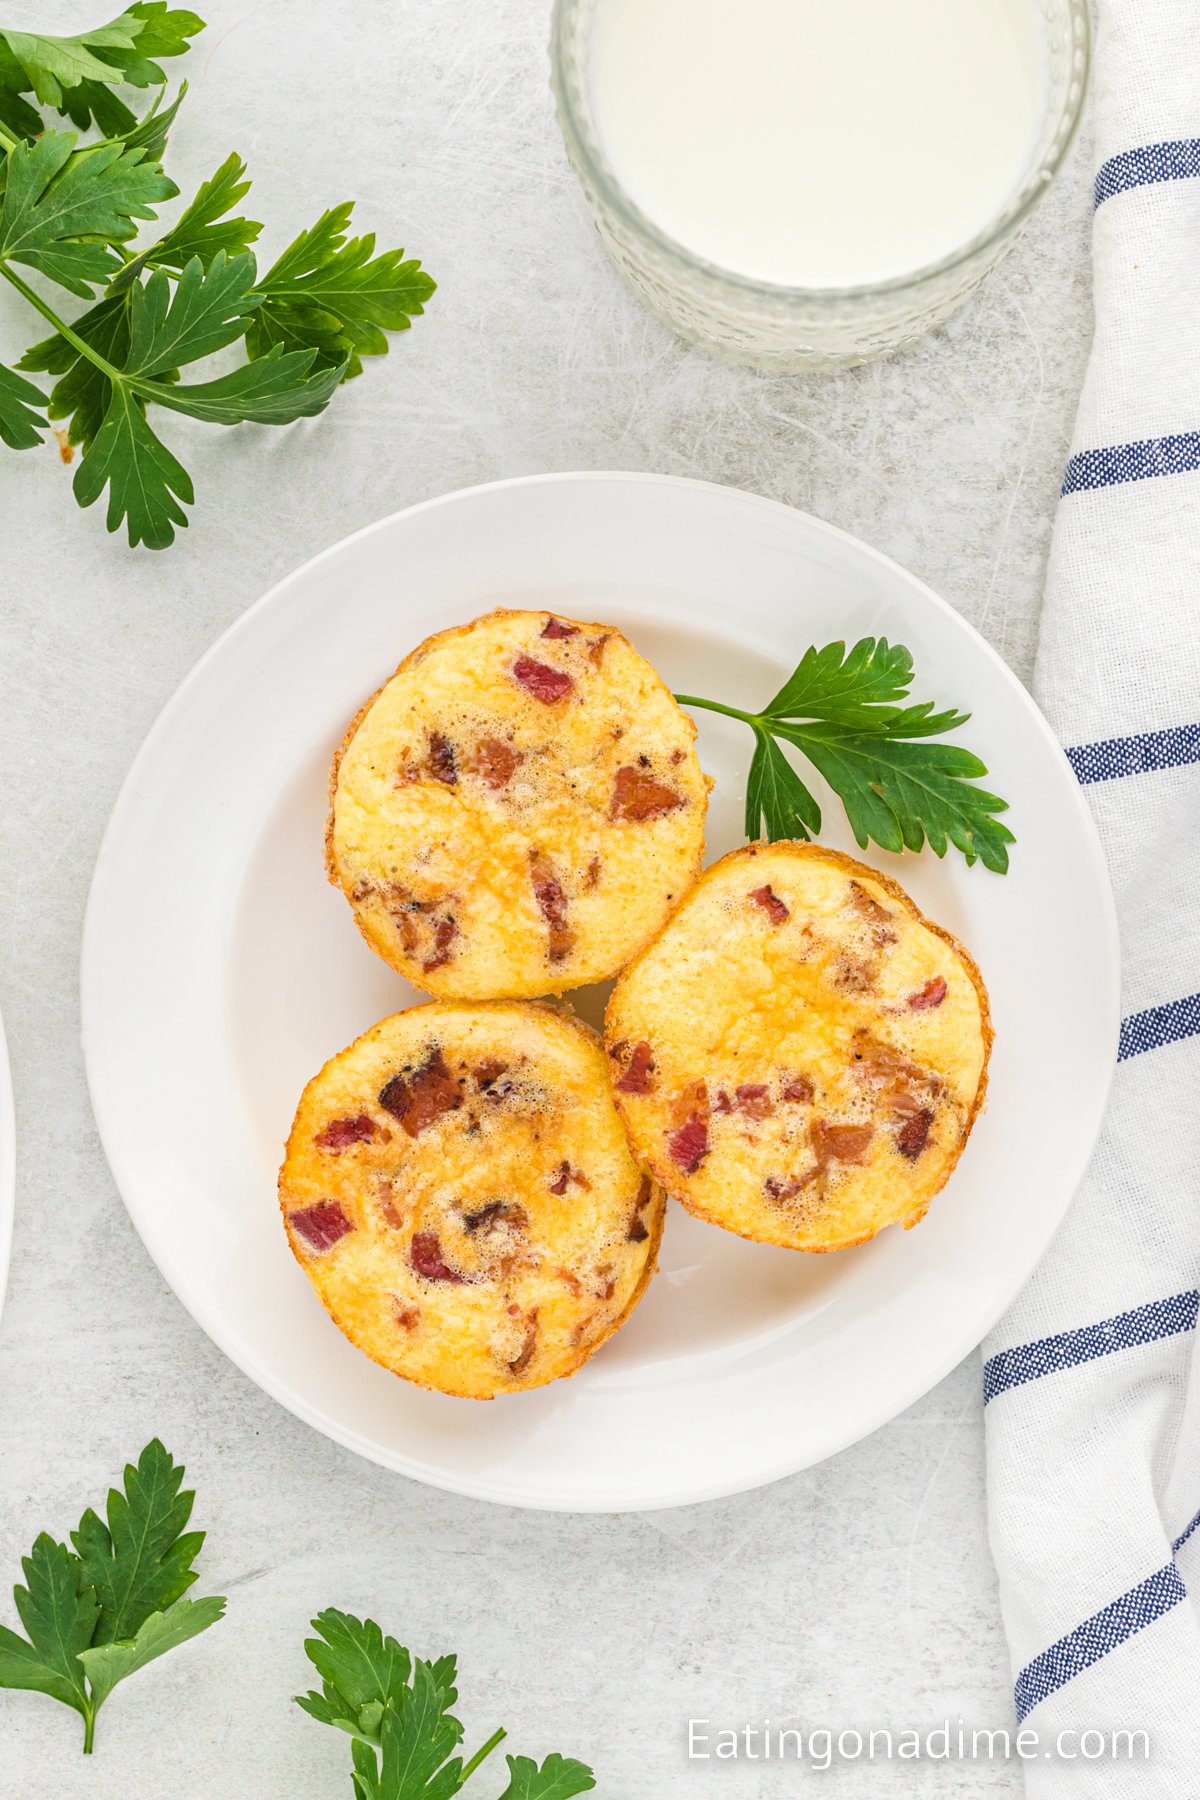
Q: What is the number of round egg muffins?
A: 3